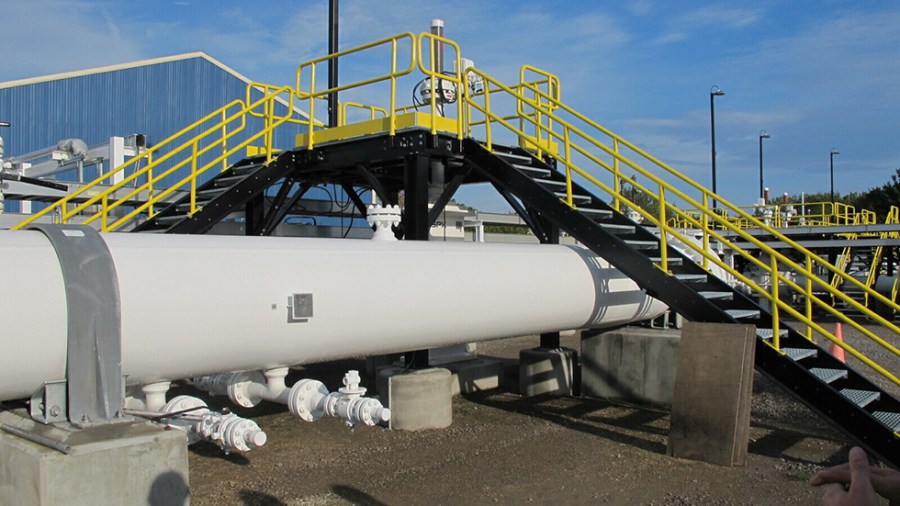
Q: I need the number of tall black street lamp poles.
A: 3